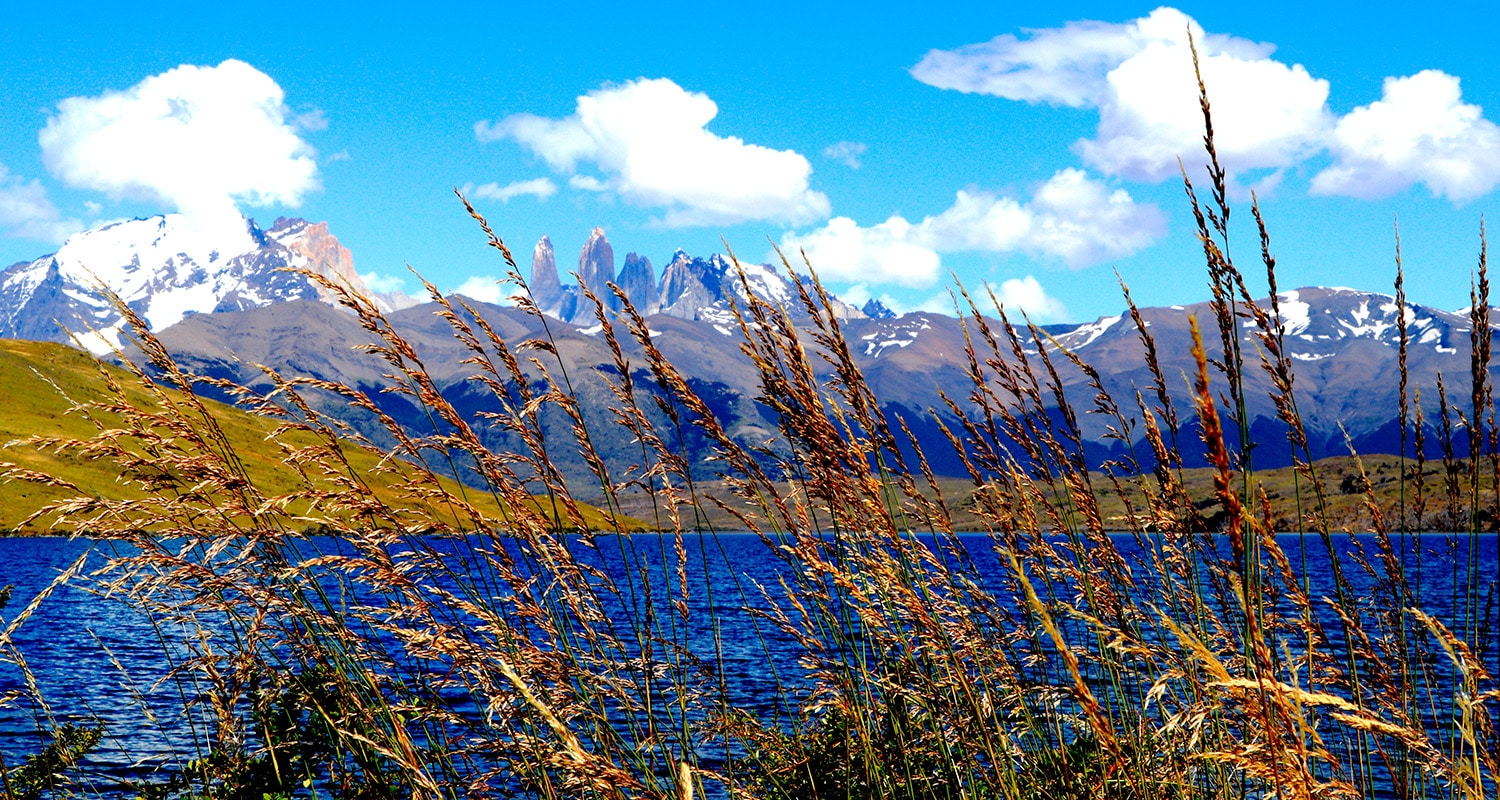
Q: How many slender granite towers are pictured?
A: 3